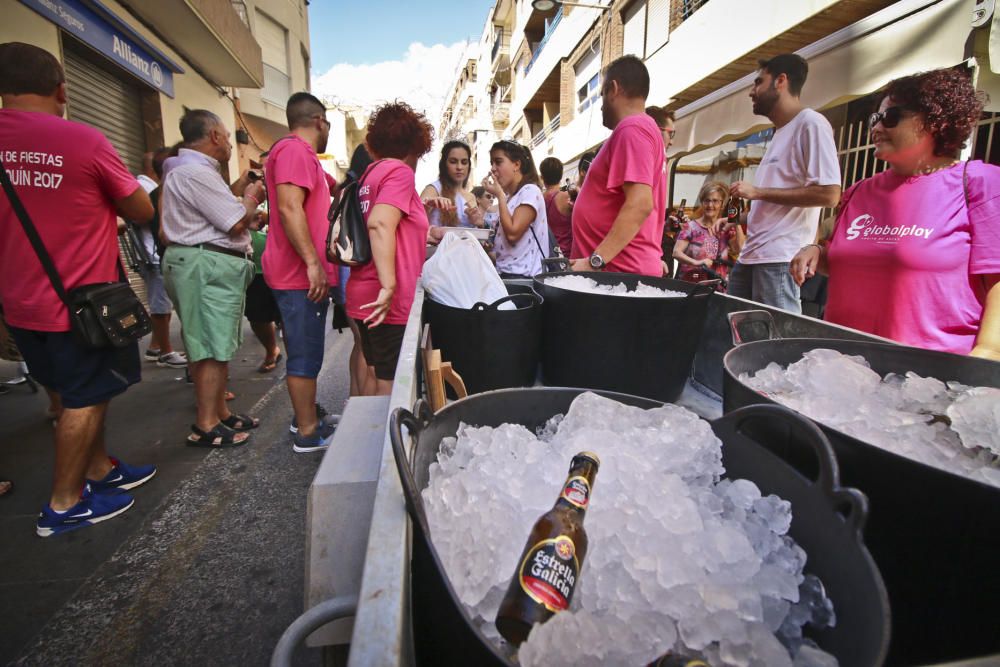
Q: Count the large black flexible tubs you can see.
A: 4